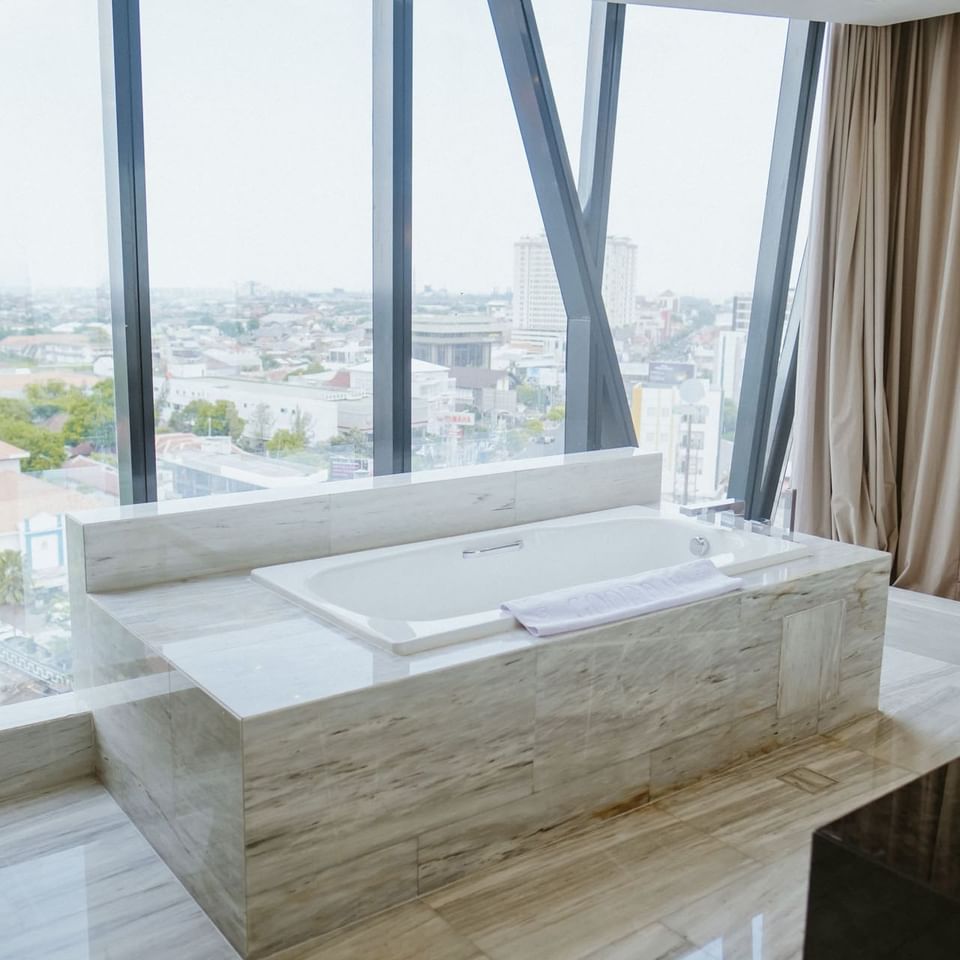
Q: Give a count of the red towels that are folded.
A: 0